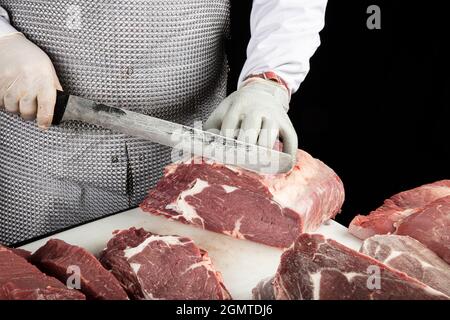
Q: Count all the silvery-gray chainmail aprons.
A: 1